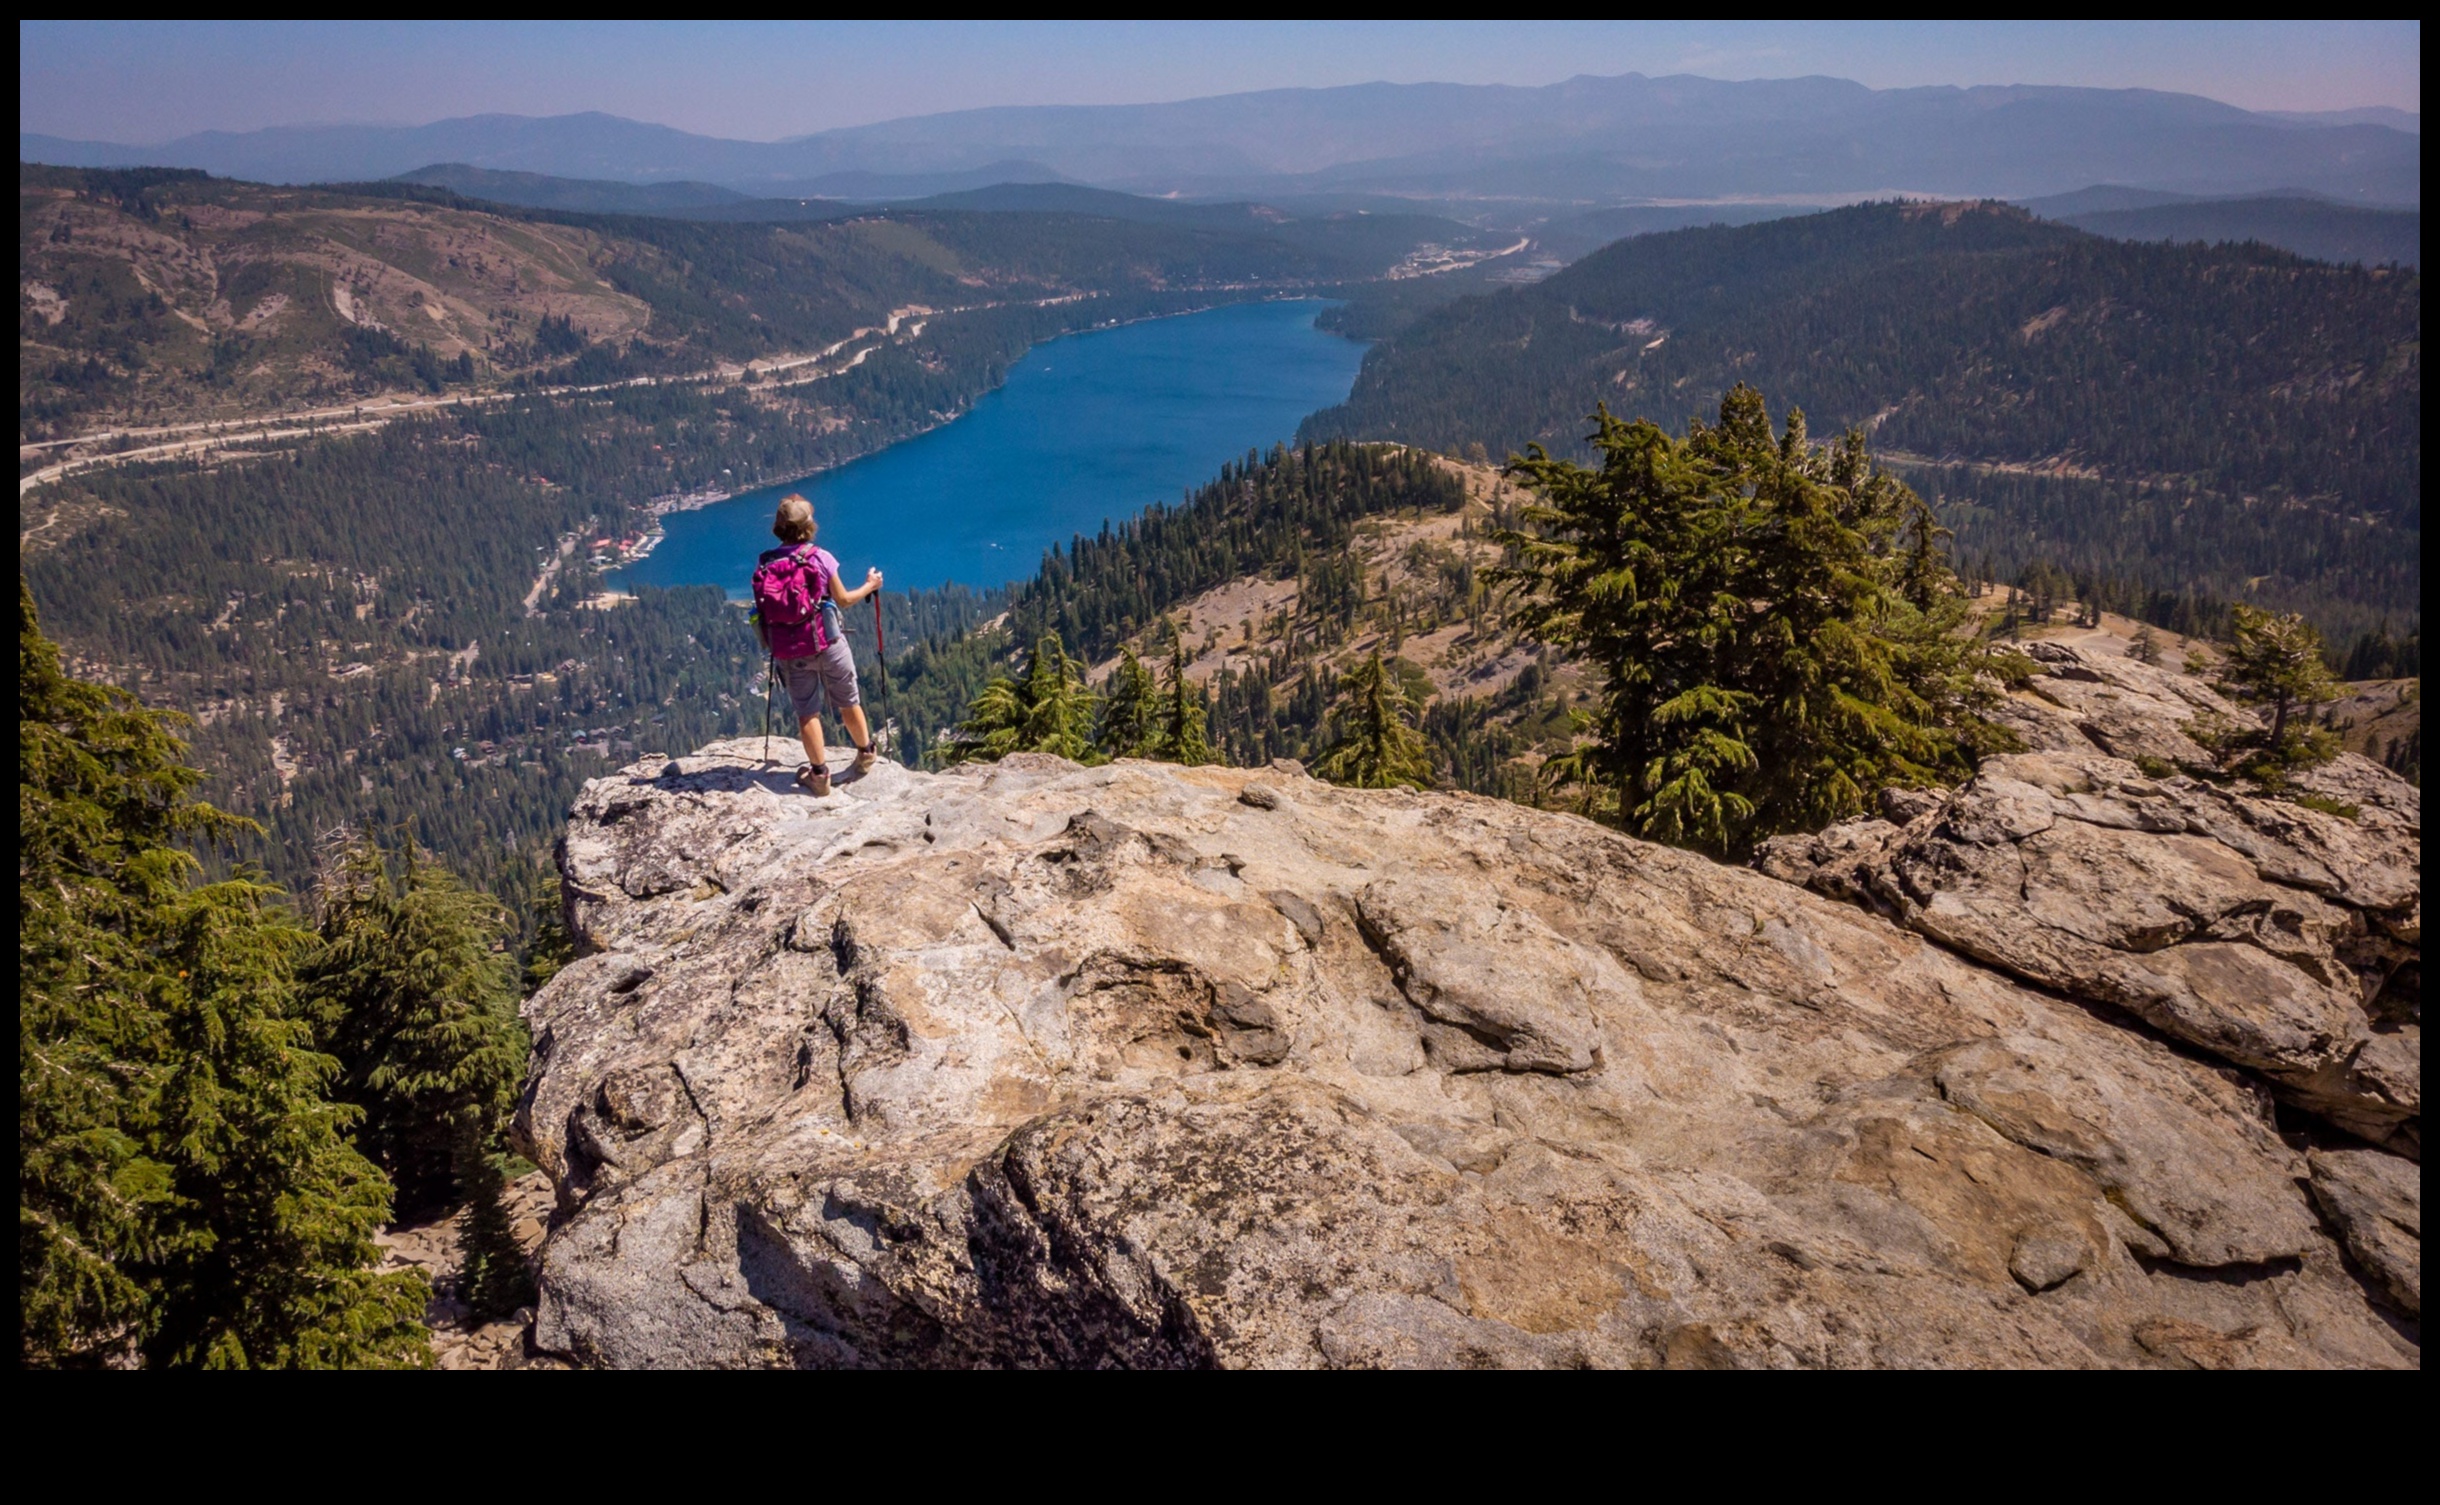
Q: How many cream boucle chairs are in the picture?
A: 0